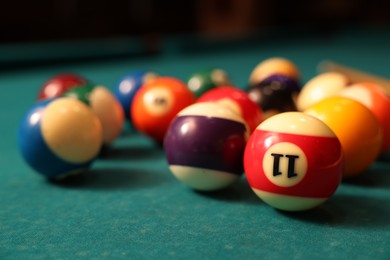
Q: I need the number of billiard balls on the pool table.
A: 15